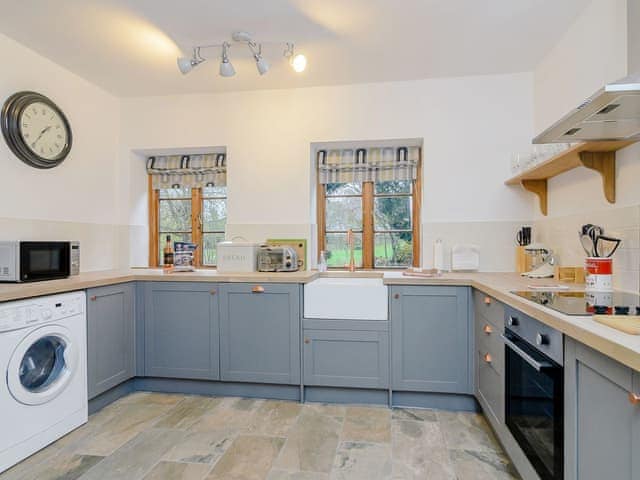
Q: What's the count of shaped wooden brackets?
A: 2